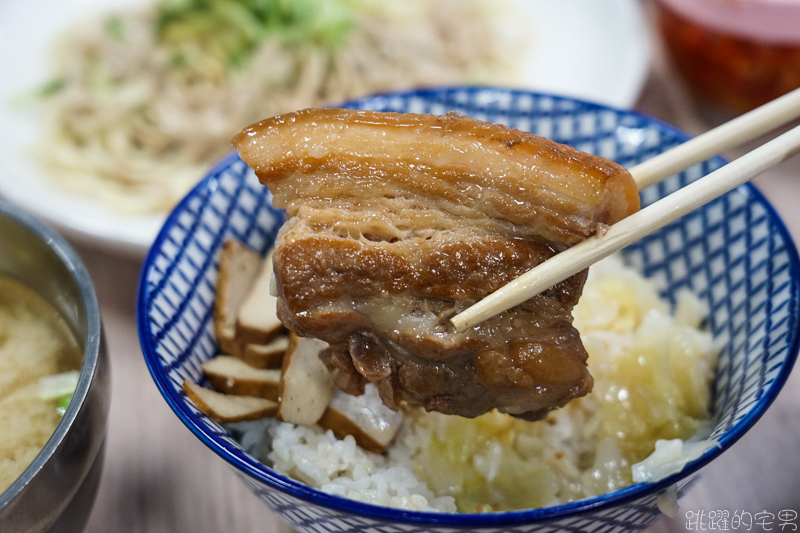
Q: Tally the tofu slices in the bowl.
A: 7